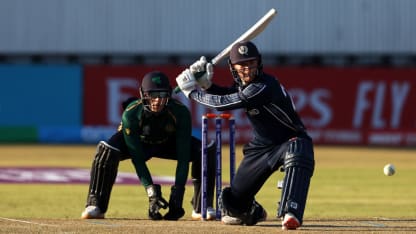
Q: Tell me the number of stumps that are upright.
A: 3